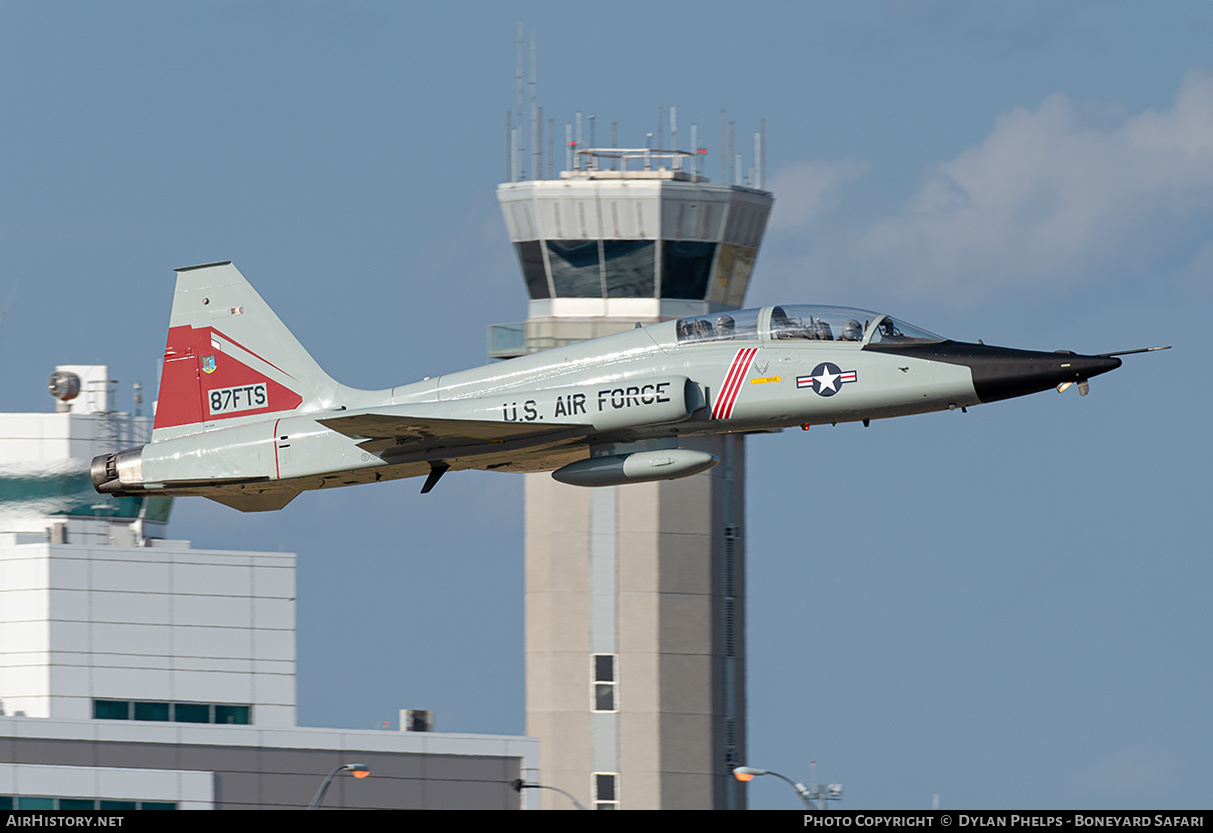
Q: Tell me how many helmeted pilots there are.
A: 2